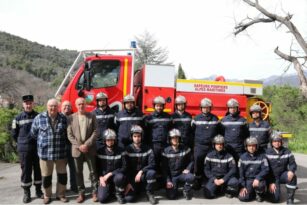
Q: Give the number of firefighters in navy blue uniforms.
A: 14